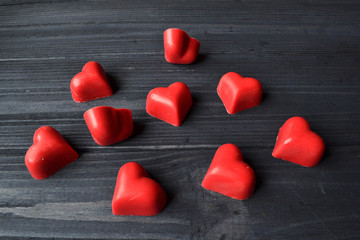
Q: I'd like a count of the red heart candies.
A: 9